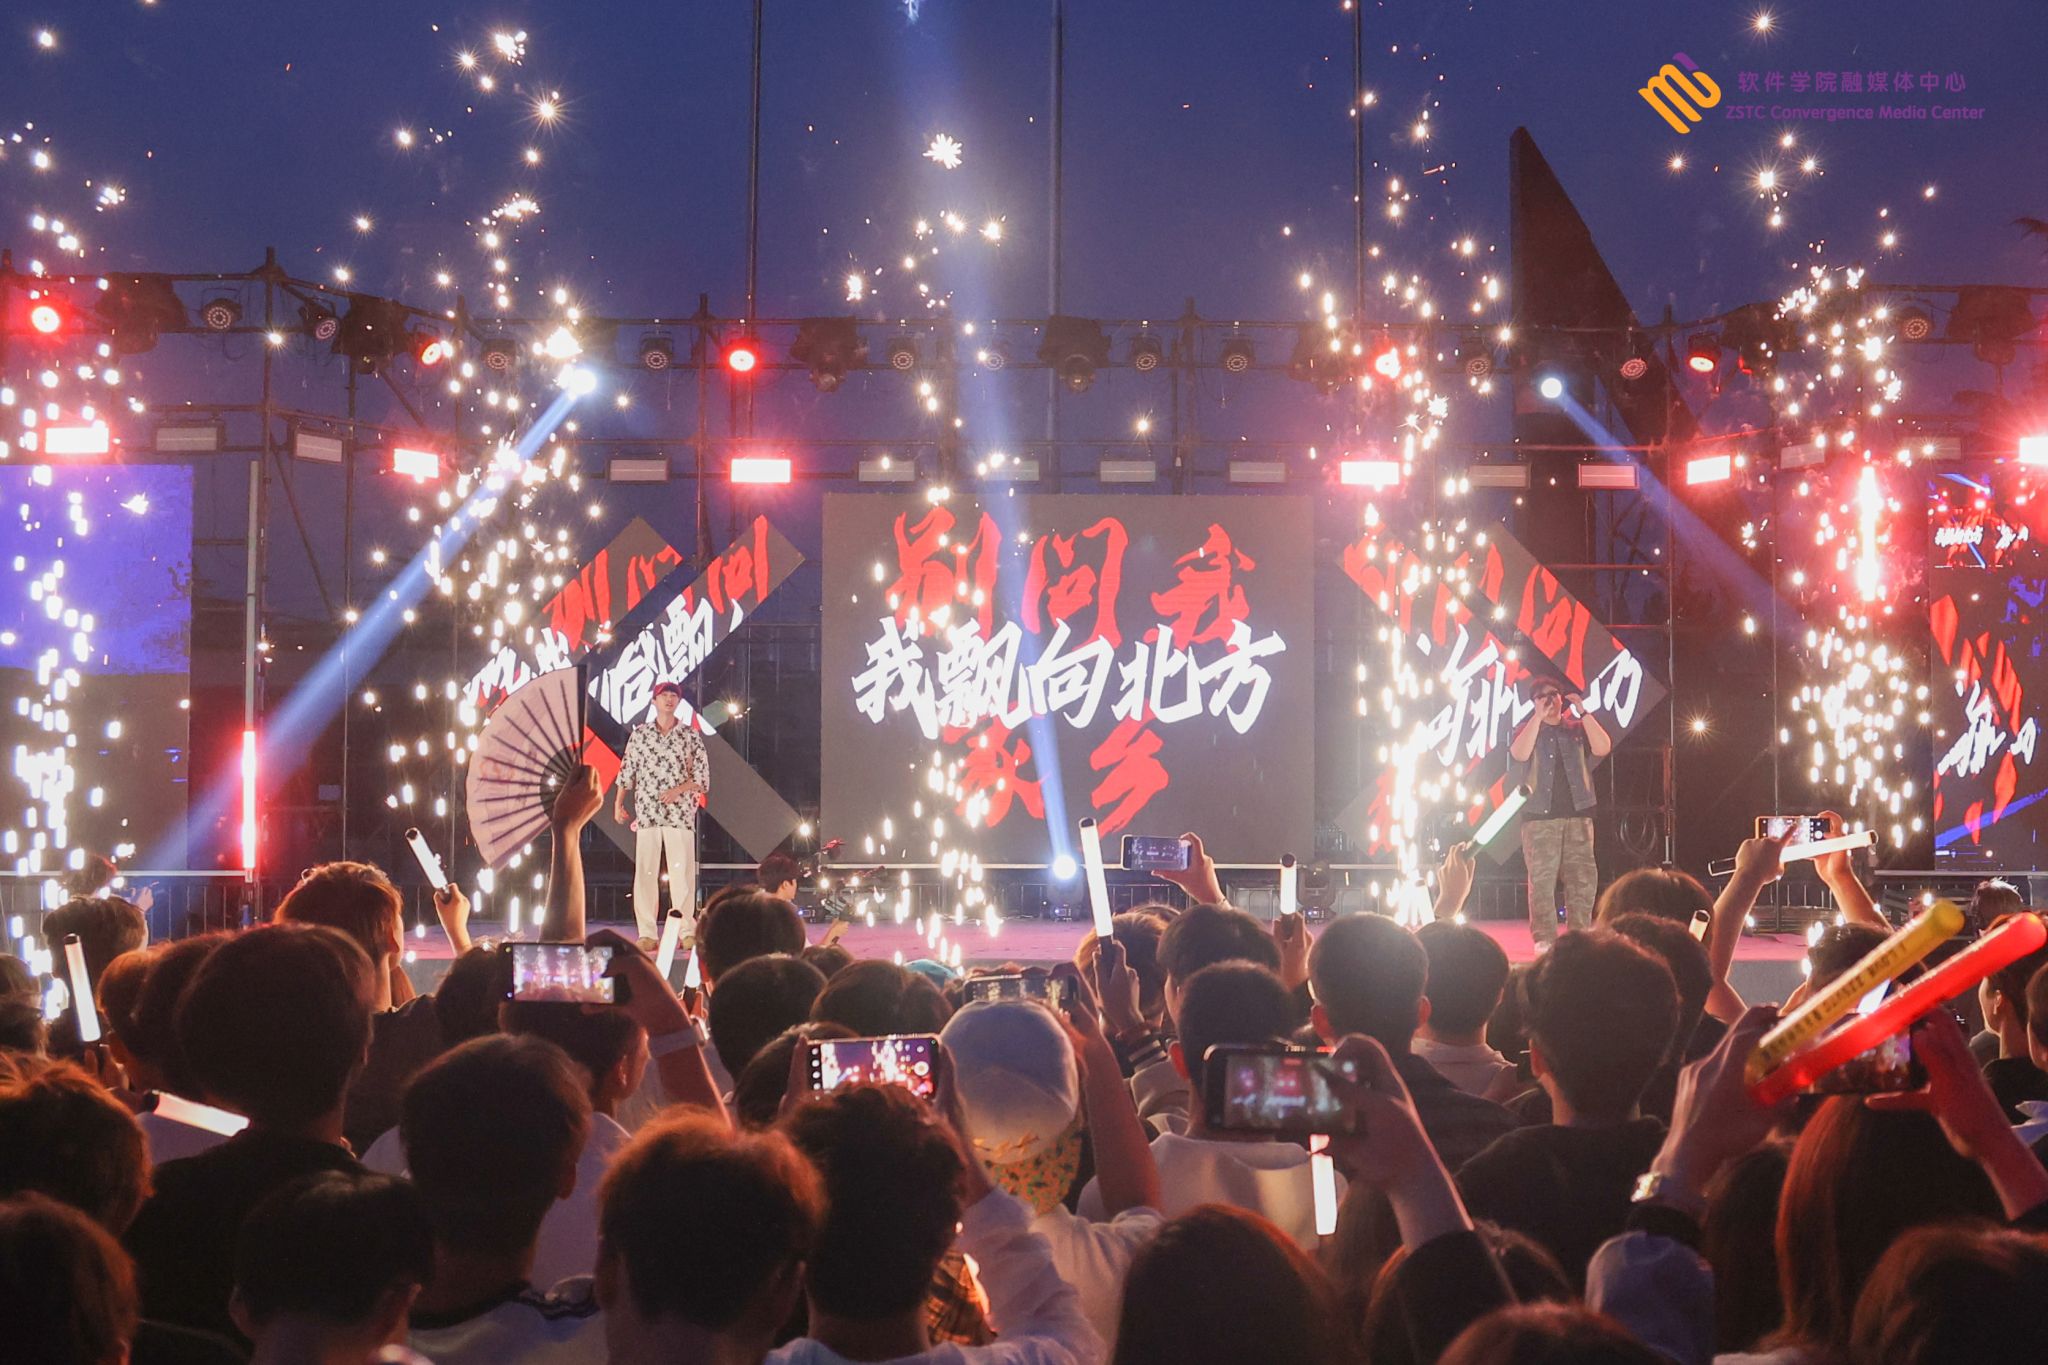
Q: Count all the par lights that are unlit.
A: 11